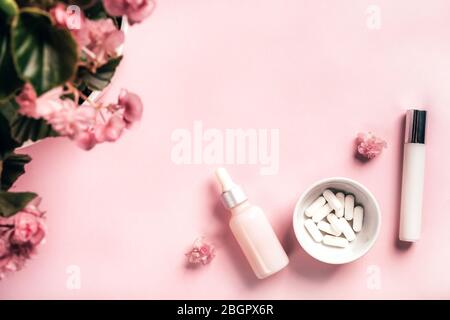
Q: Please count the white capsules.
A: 11